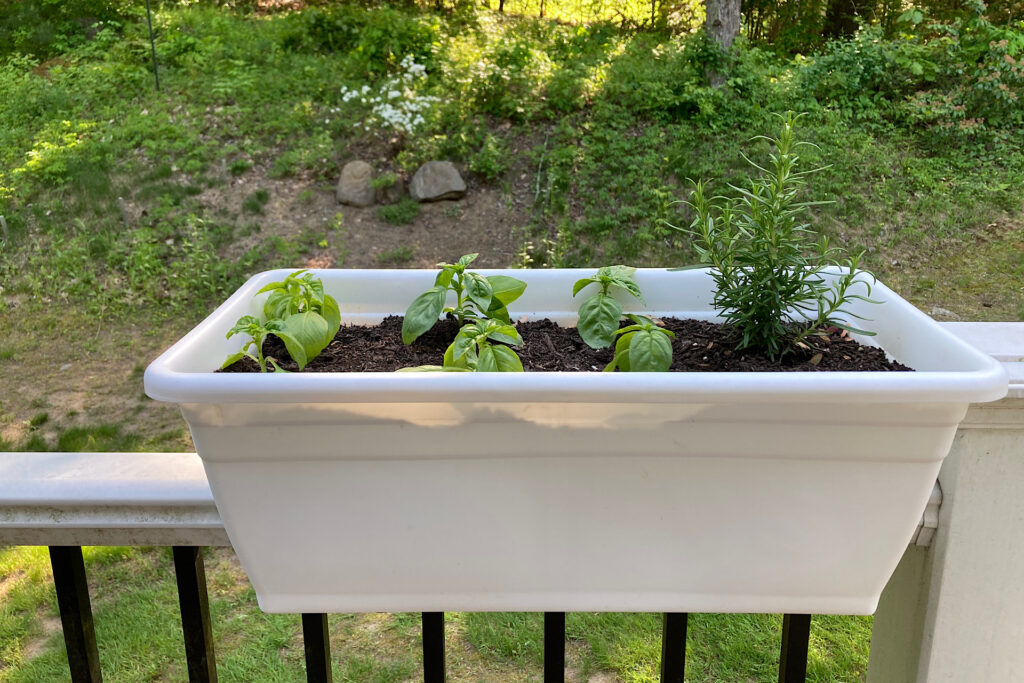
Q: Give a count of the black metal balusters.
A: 7